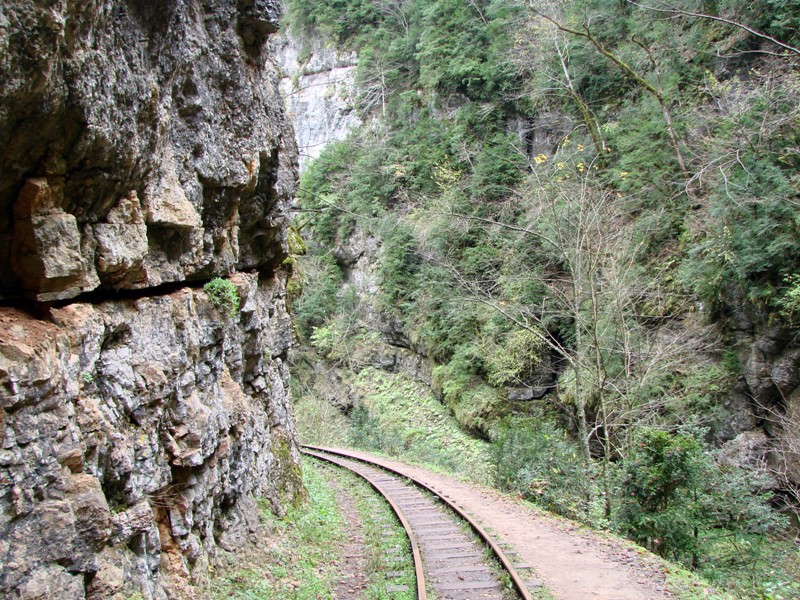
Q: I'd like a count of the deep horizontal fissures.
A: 1